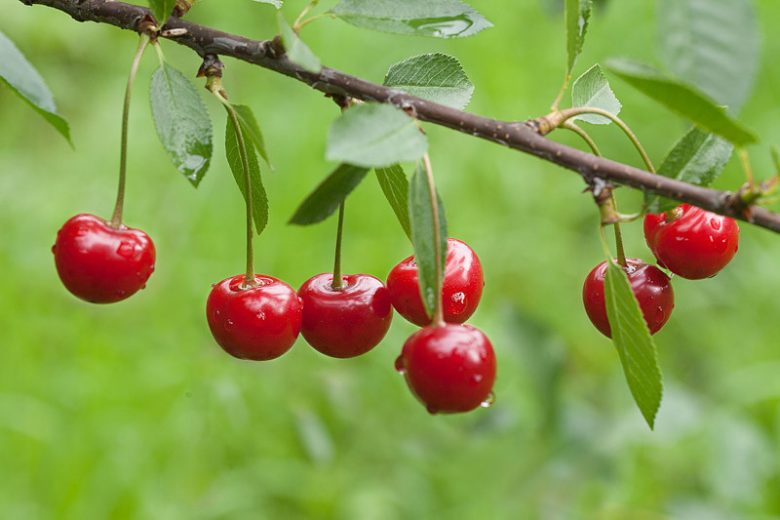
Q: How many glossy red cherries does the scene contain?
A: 7